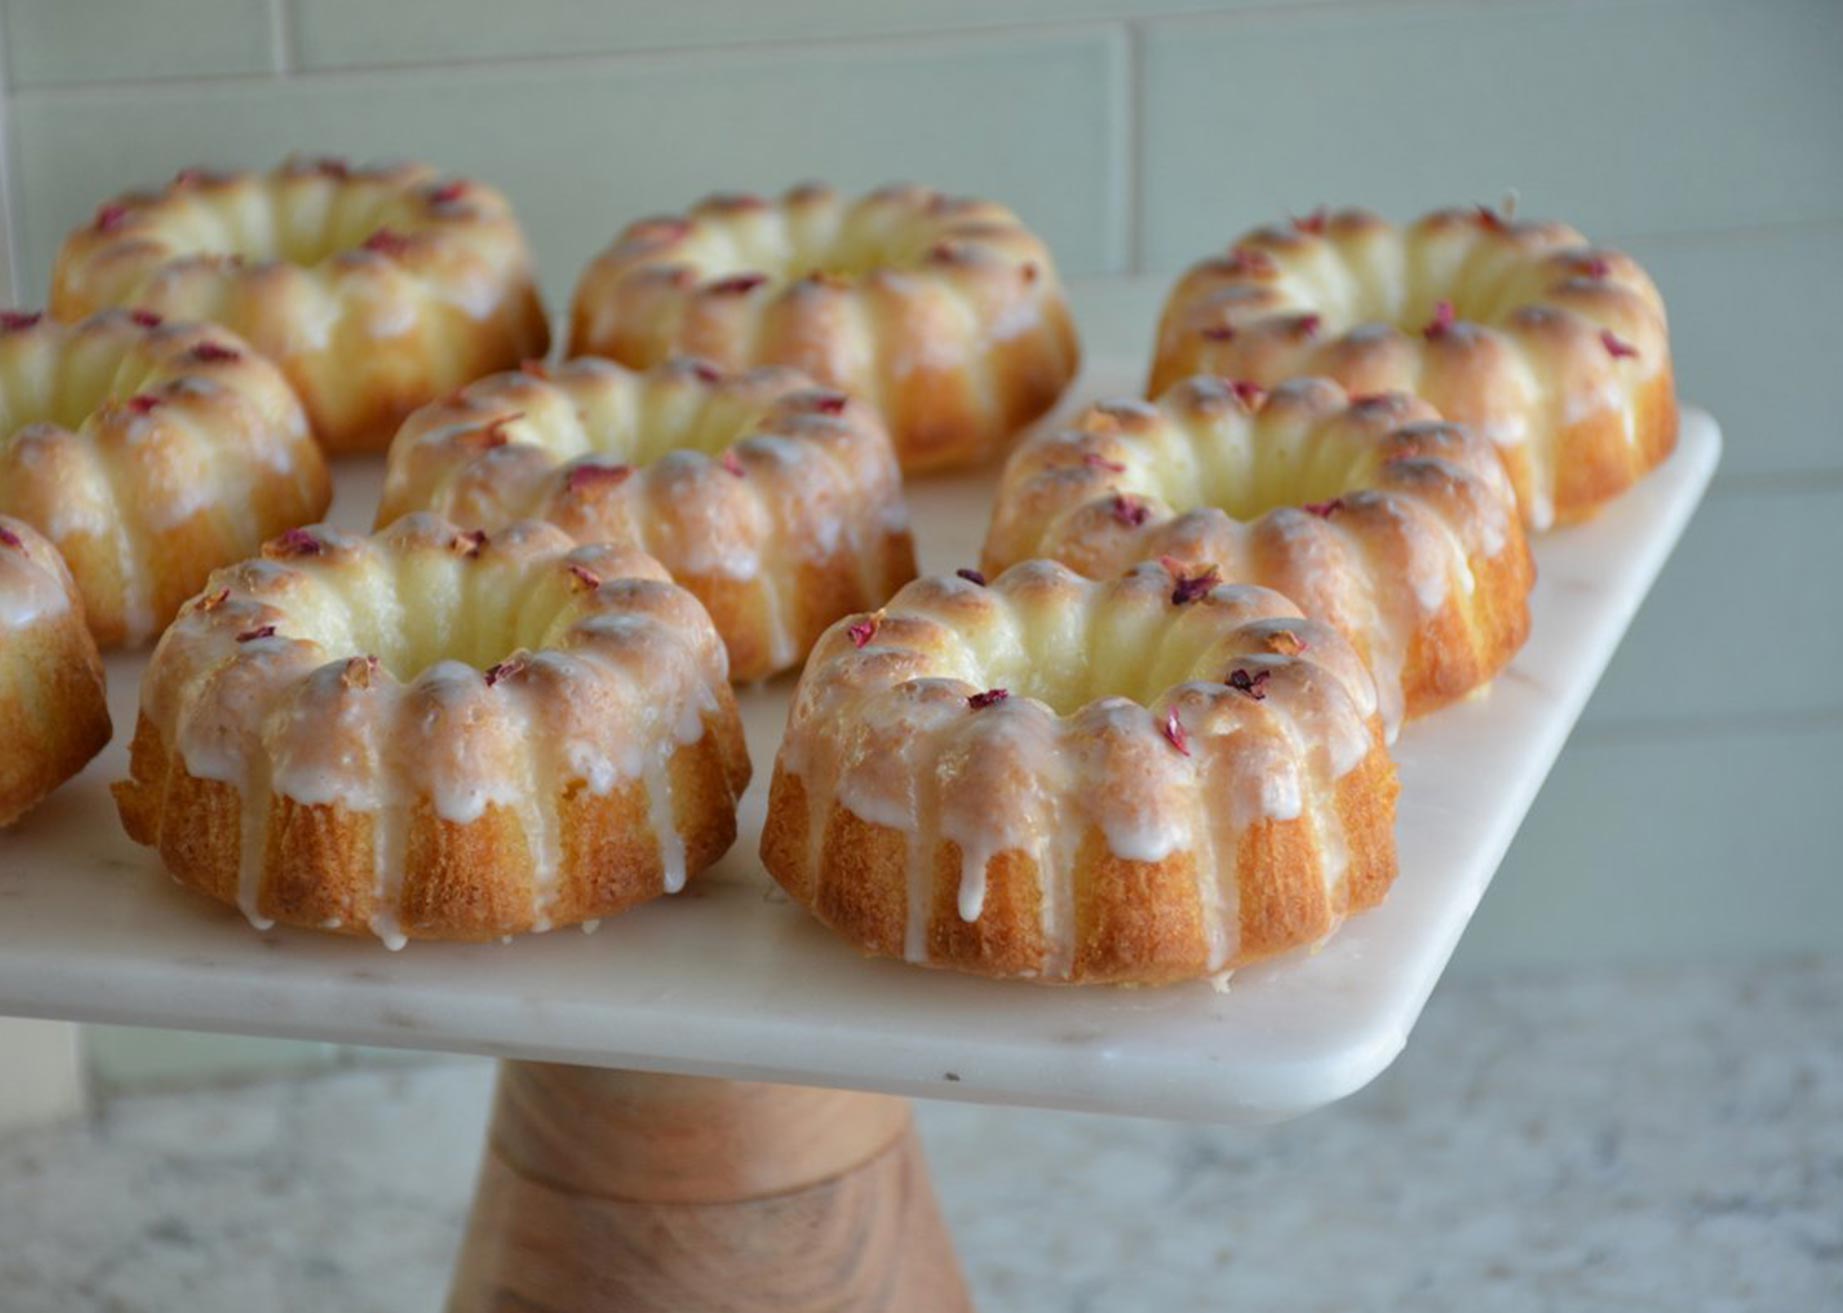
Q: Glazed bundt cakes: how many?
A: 9